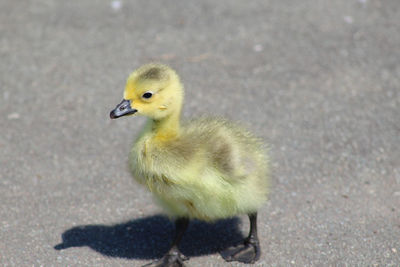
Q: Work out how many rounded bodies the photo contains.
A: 1